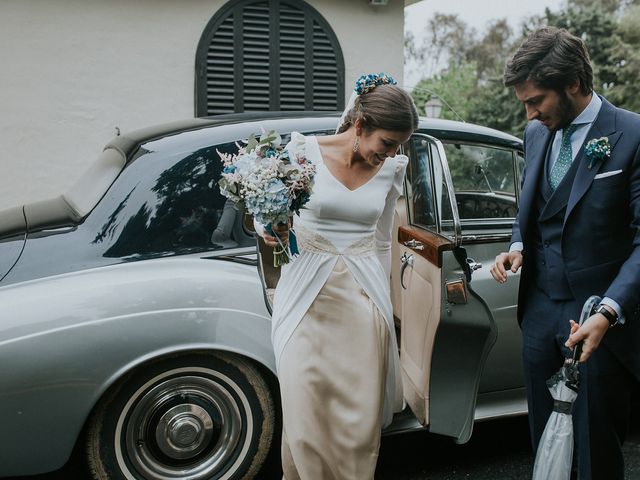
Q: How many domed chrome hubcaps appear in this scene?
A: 1